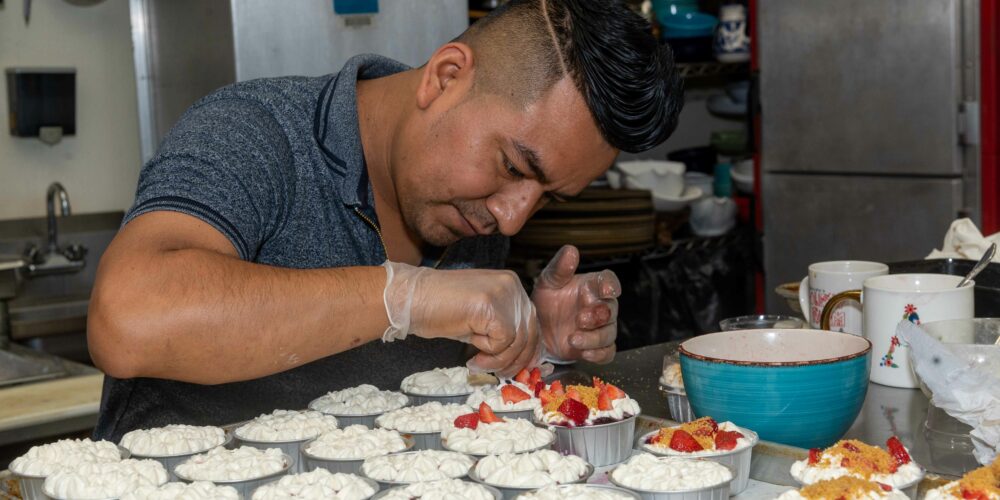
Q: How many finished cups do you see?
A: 5